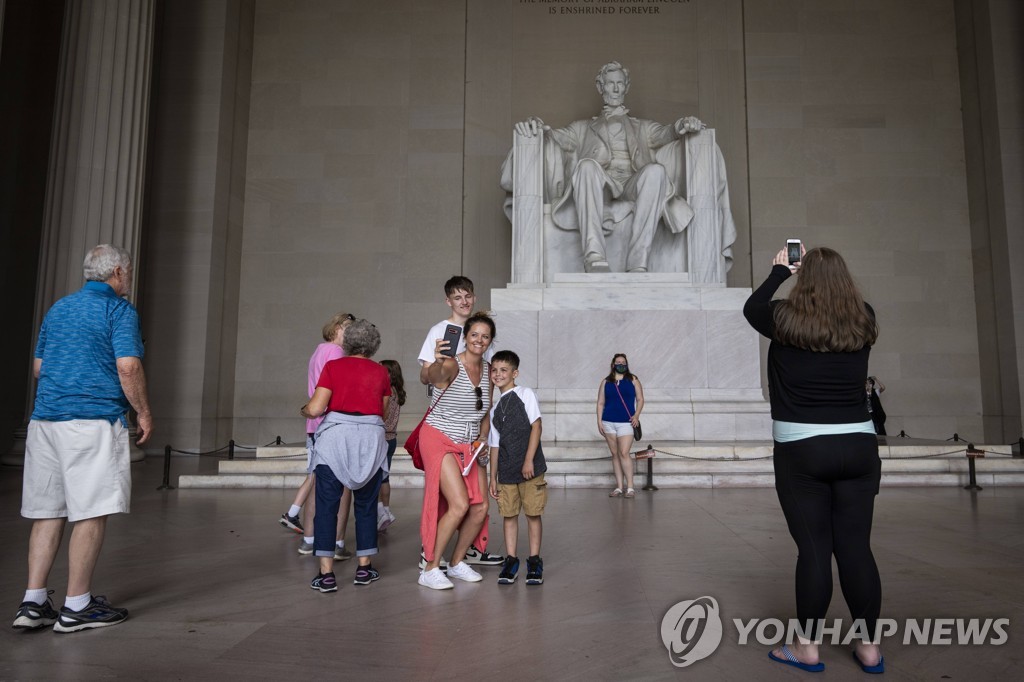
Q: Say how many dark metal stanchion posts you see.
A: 8